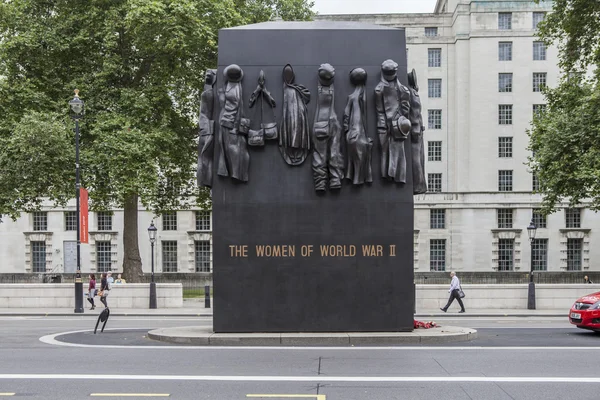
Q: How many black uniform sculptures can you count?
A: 8